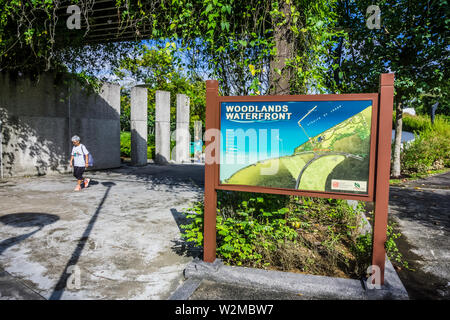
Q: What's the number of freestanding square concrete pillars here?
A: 3